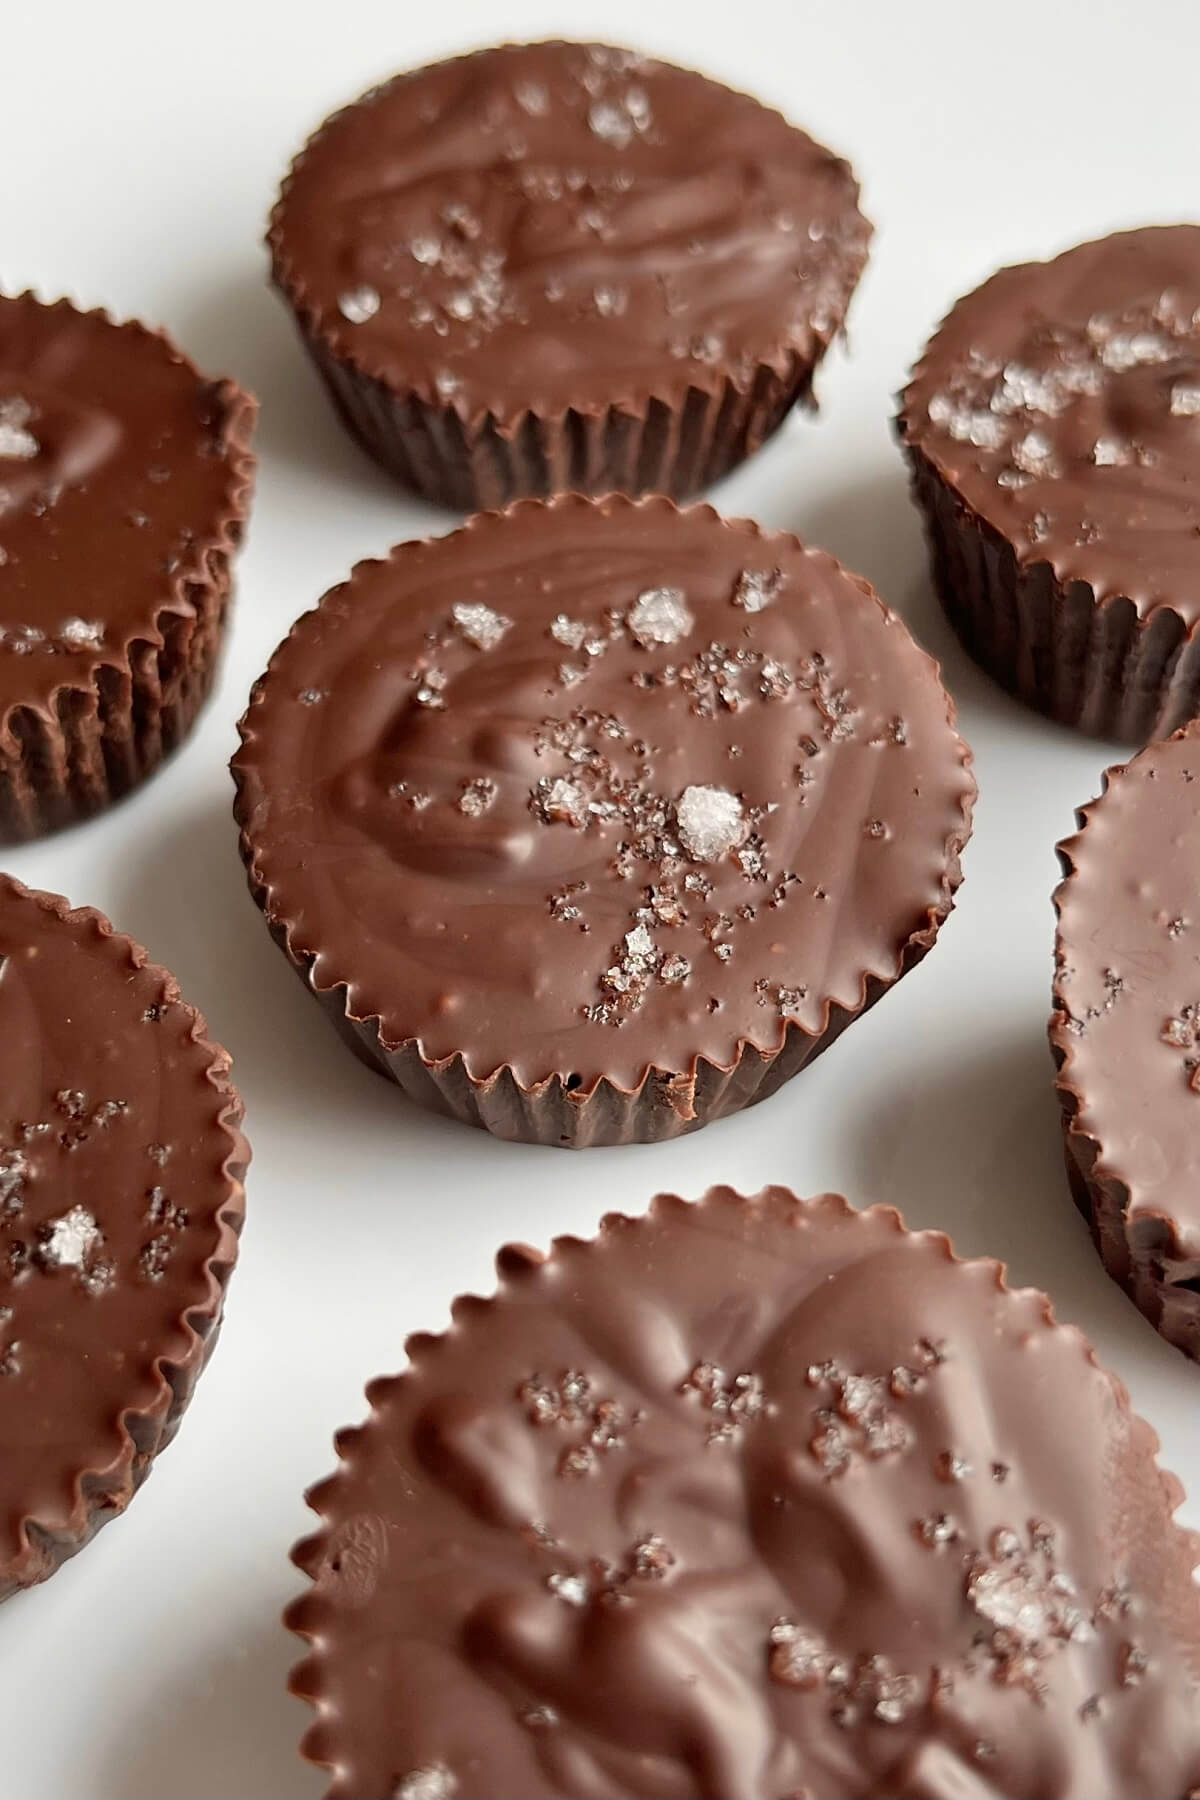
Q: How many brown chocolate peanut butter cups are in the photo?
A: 7